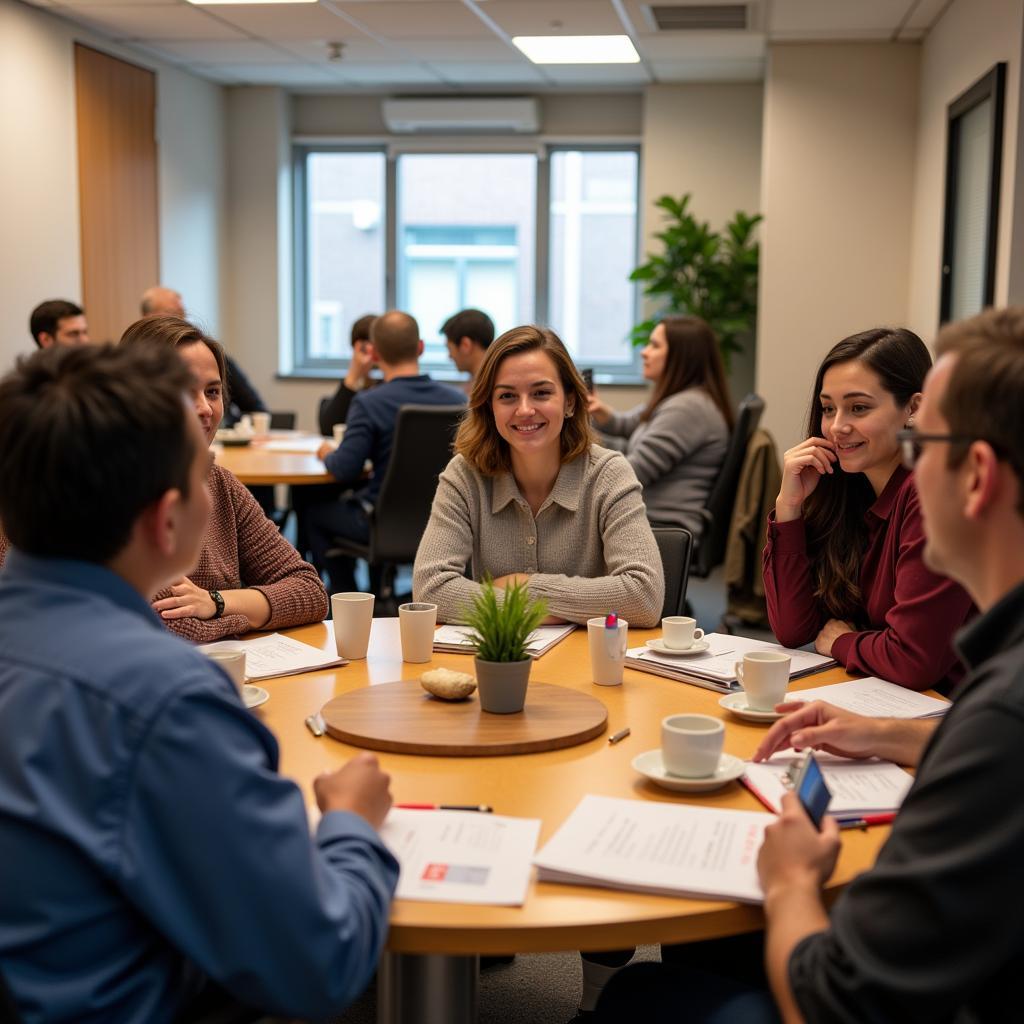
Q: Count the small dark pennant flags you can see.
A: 0